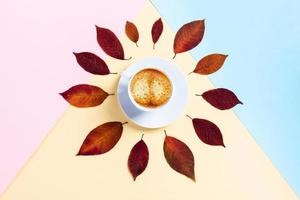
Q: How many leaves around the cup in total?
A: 12